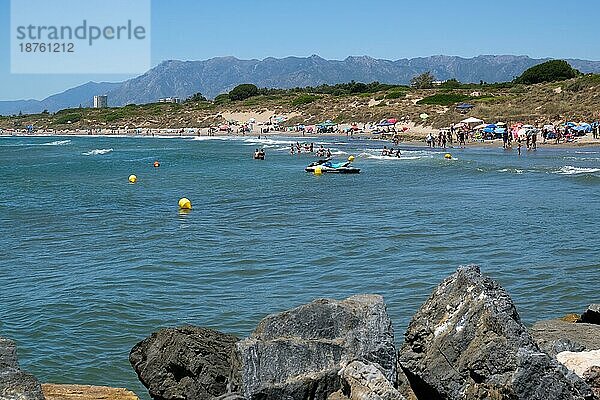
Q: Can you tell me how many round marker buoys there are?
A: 6